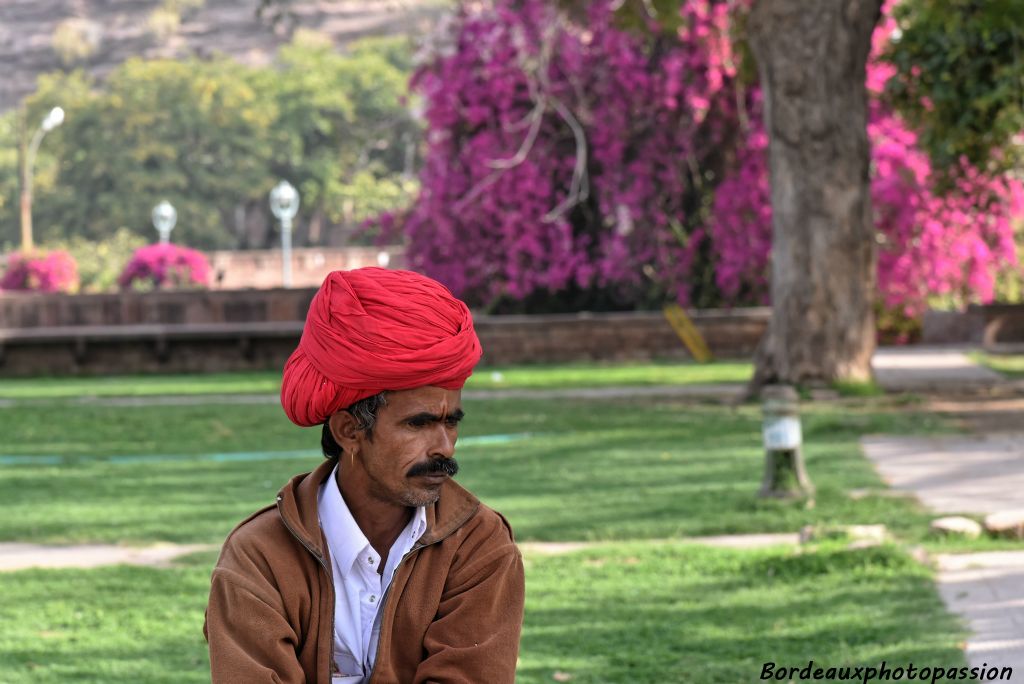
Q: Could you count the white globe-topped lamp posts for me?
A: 2